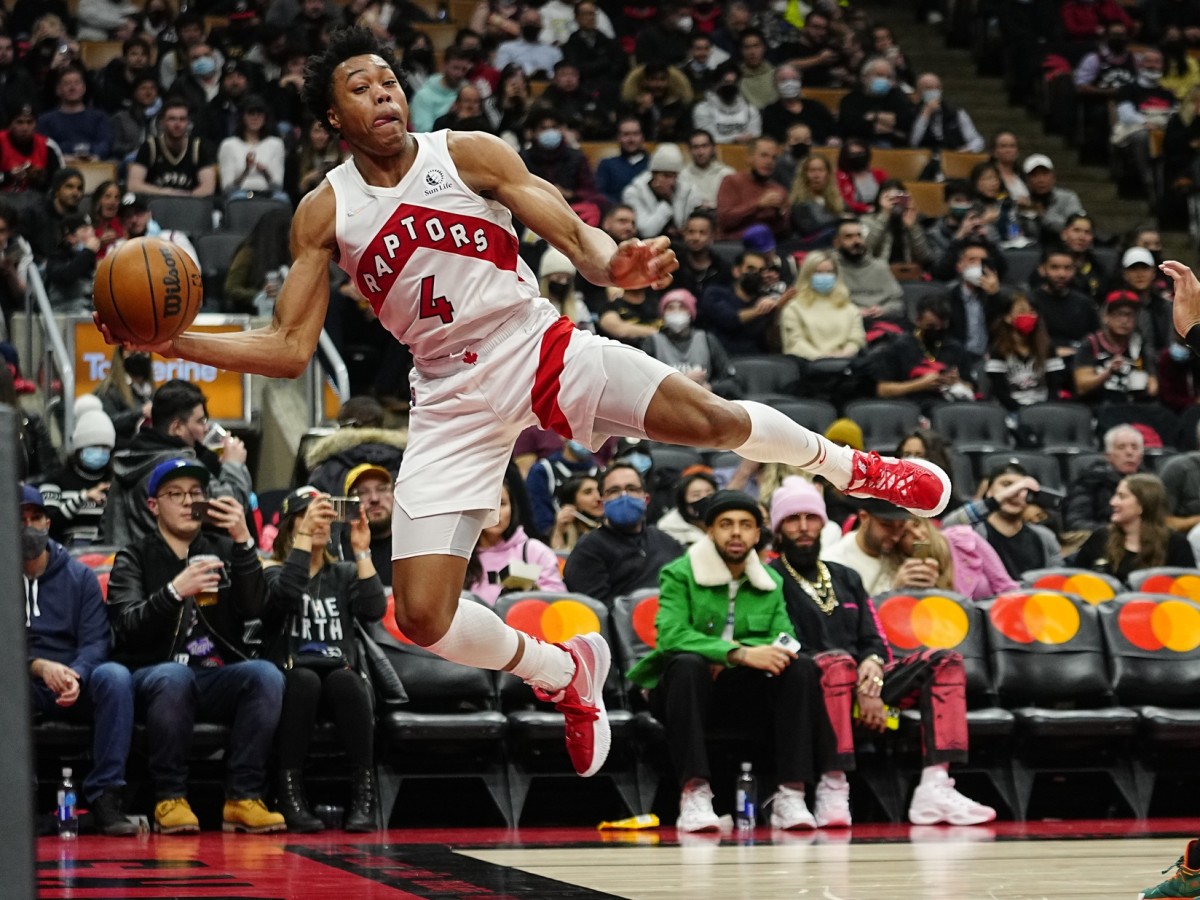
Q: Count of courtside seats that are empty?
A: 5